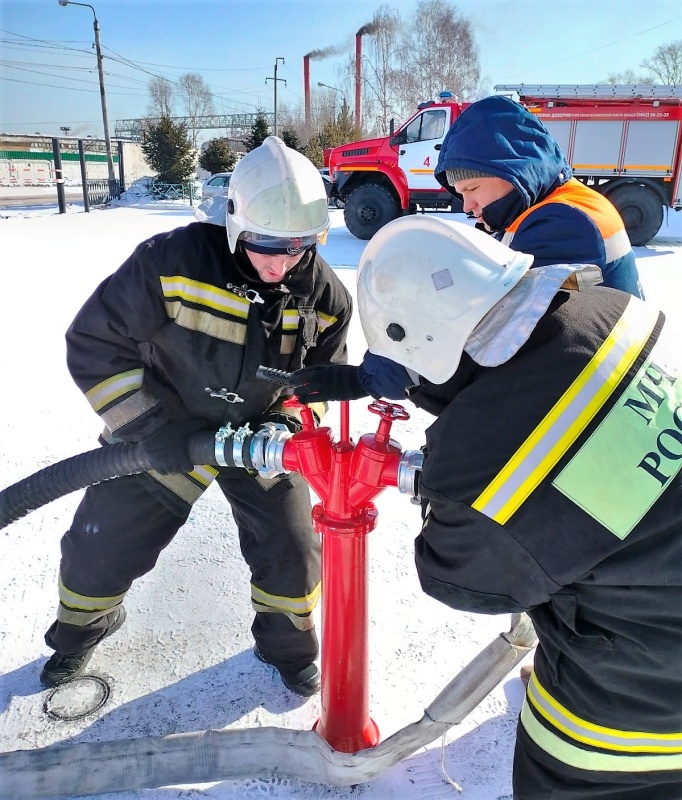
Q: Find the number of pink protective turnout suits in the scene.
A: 0